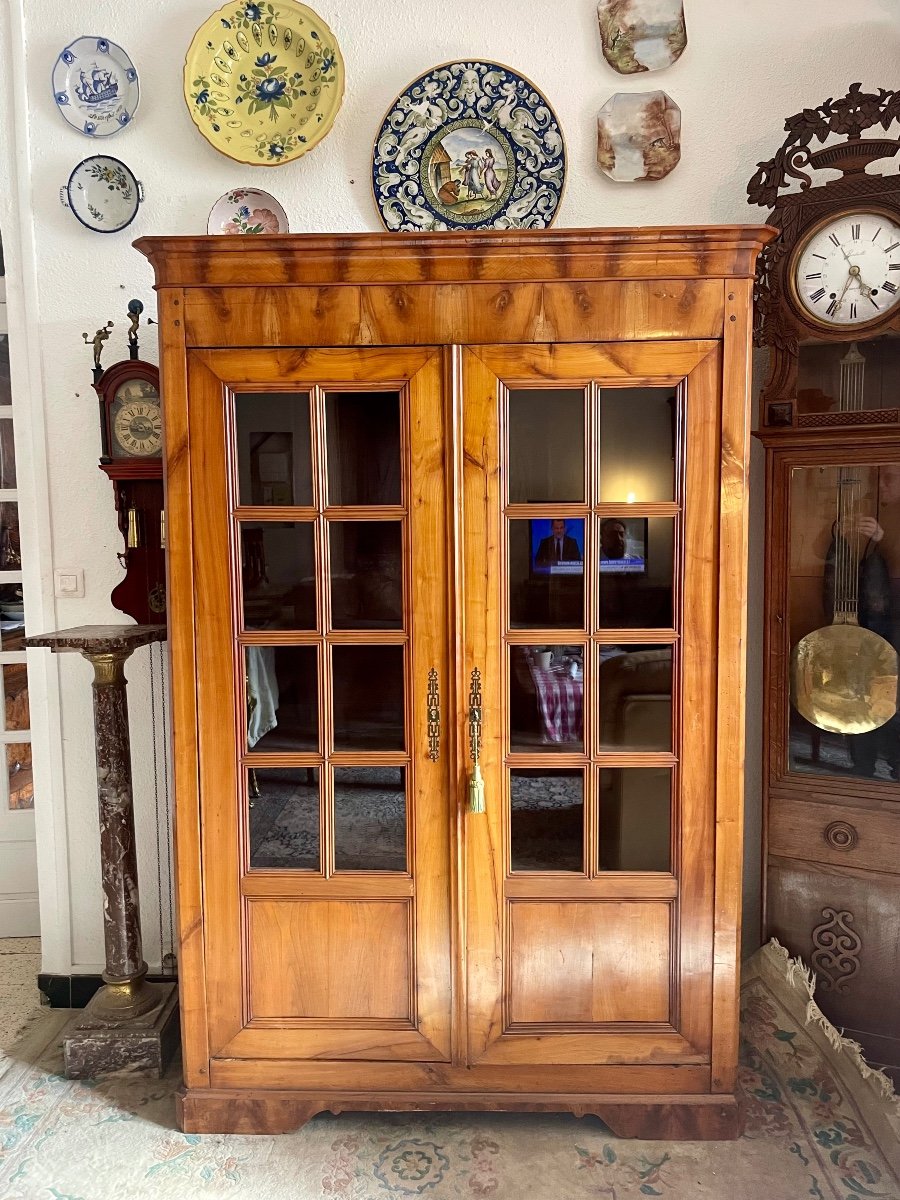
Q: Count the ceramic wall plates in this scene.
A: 7